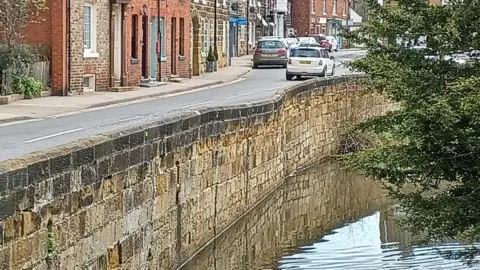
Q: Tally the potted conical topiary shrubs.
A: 2